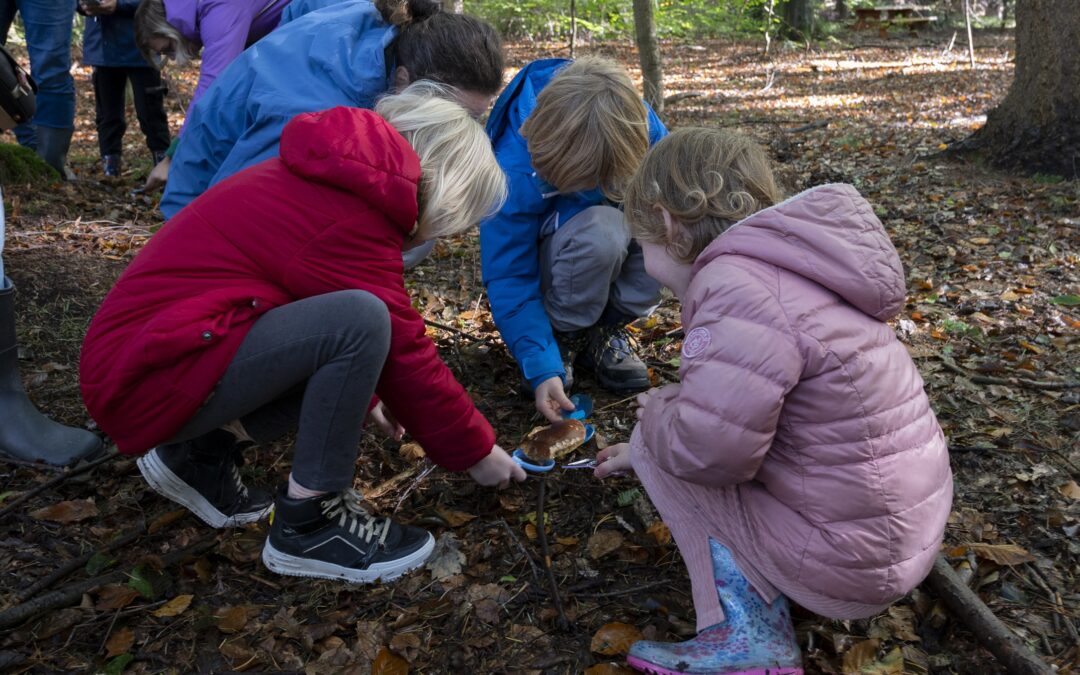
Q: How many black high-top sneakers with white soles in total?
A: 2